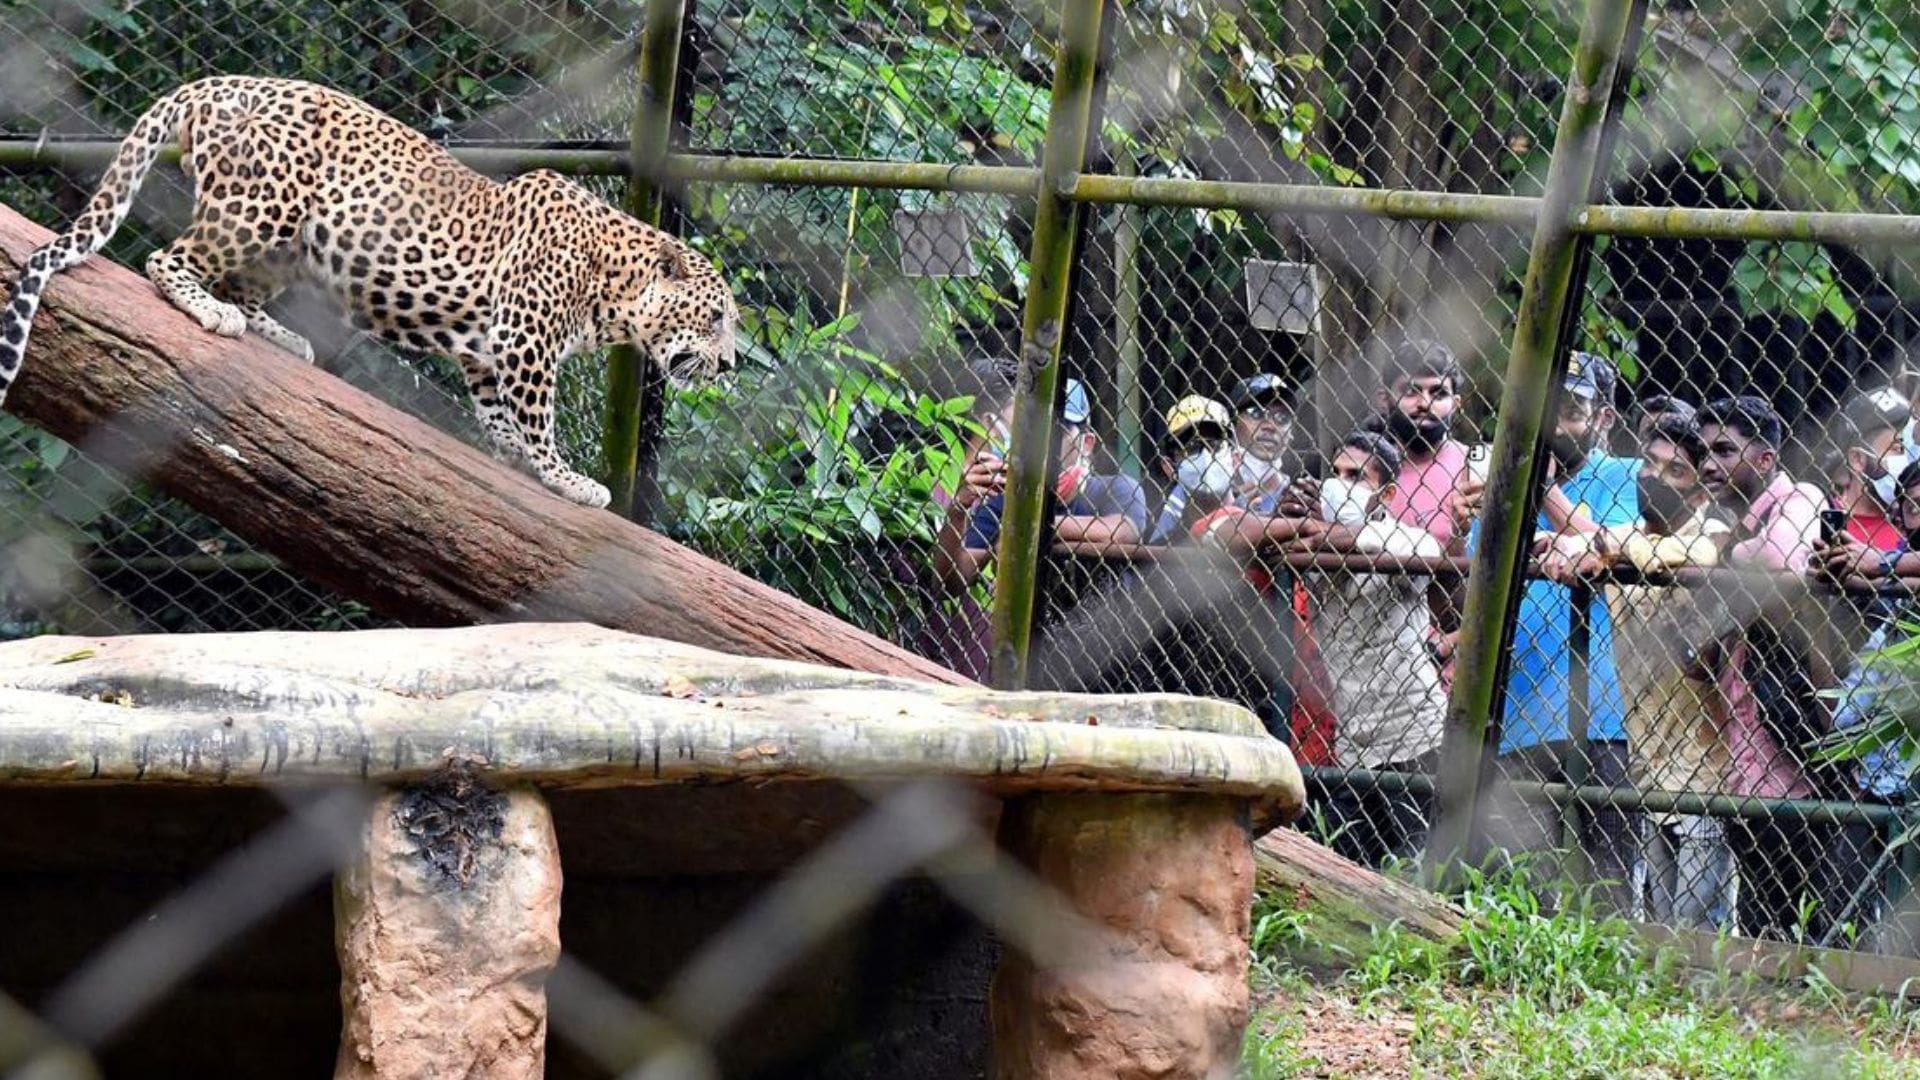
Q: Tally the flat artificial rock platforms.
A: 1